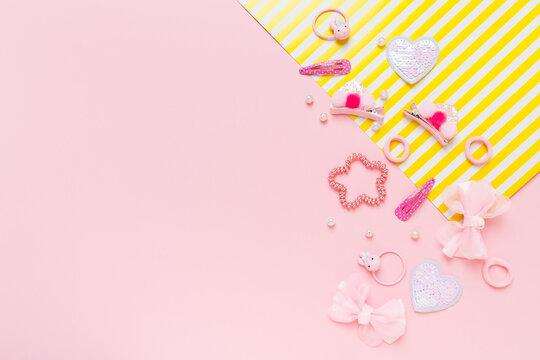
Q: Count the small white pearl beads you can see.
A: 8